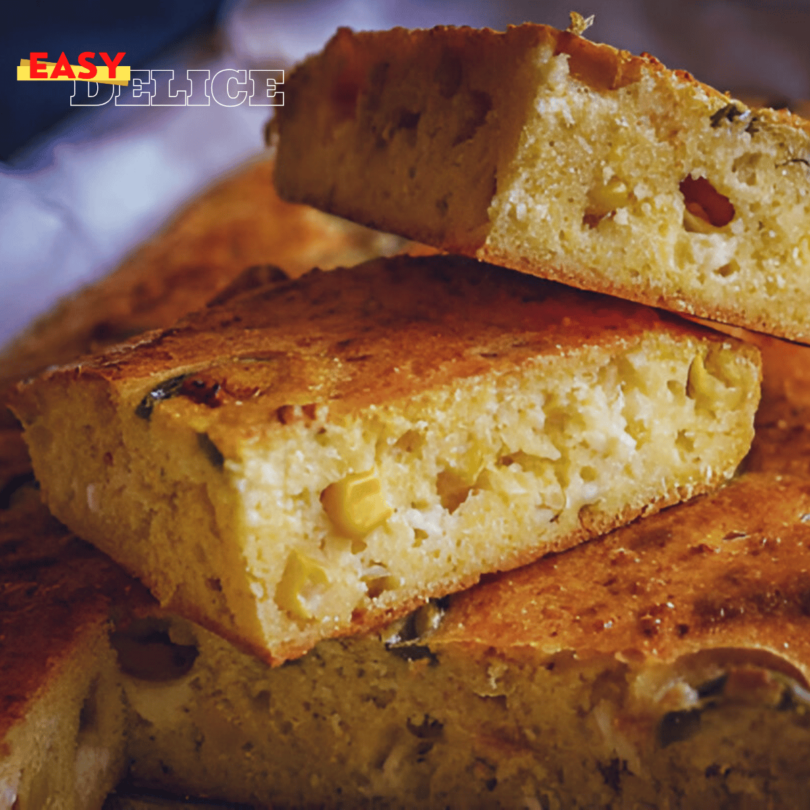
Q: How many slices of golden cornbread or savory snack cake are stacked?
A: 3